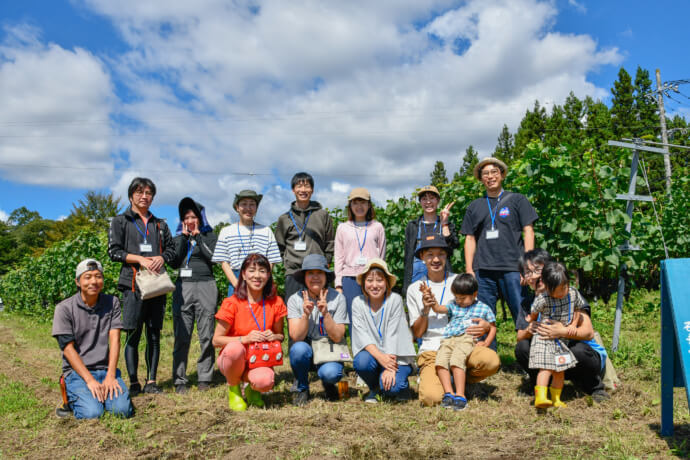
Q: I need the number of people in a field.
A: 15